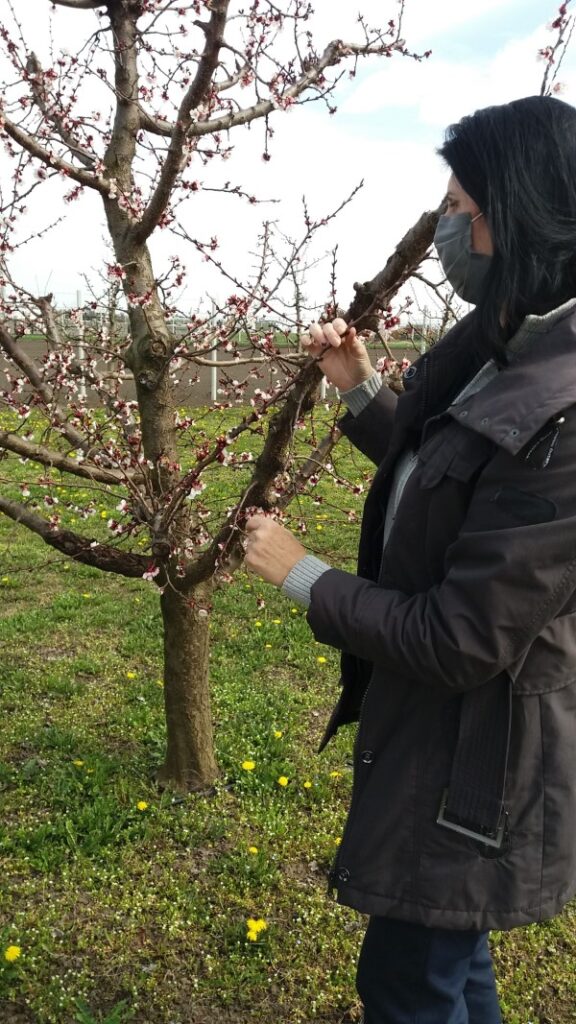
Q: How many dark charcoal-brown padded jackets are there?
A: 1